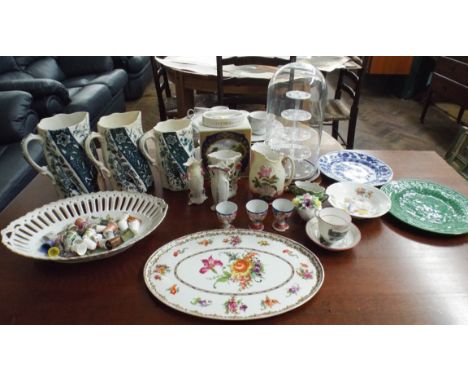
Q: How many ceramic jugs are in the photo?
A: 4